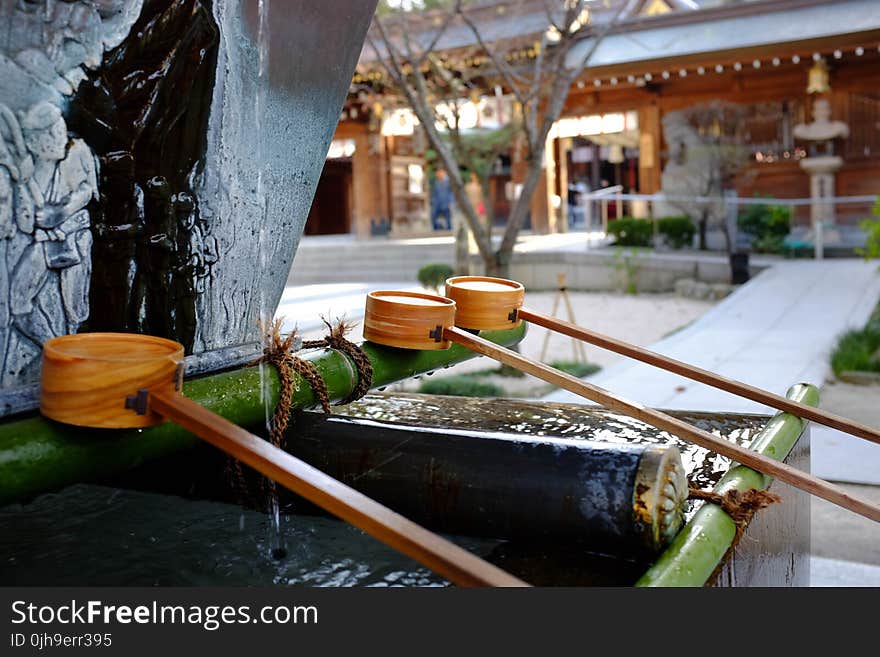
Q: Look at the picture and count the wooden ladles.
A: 3